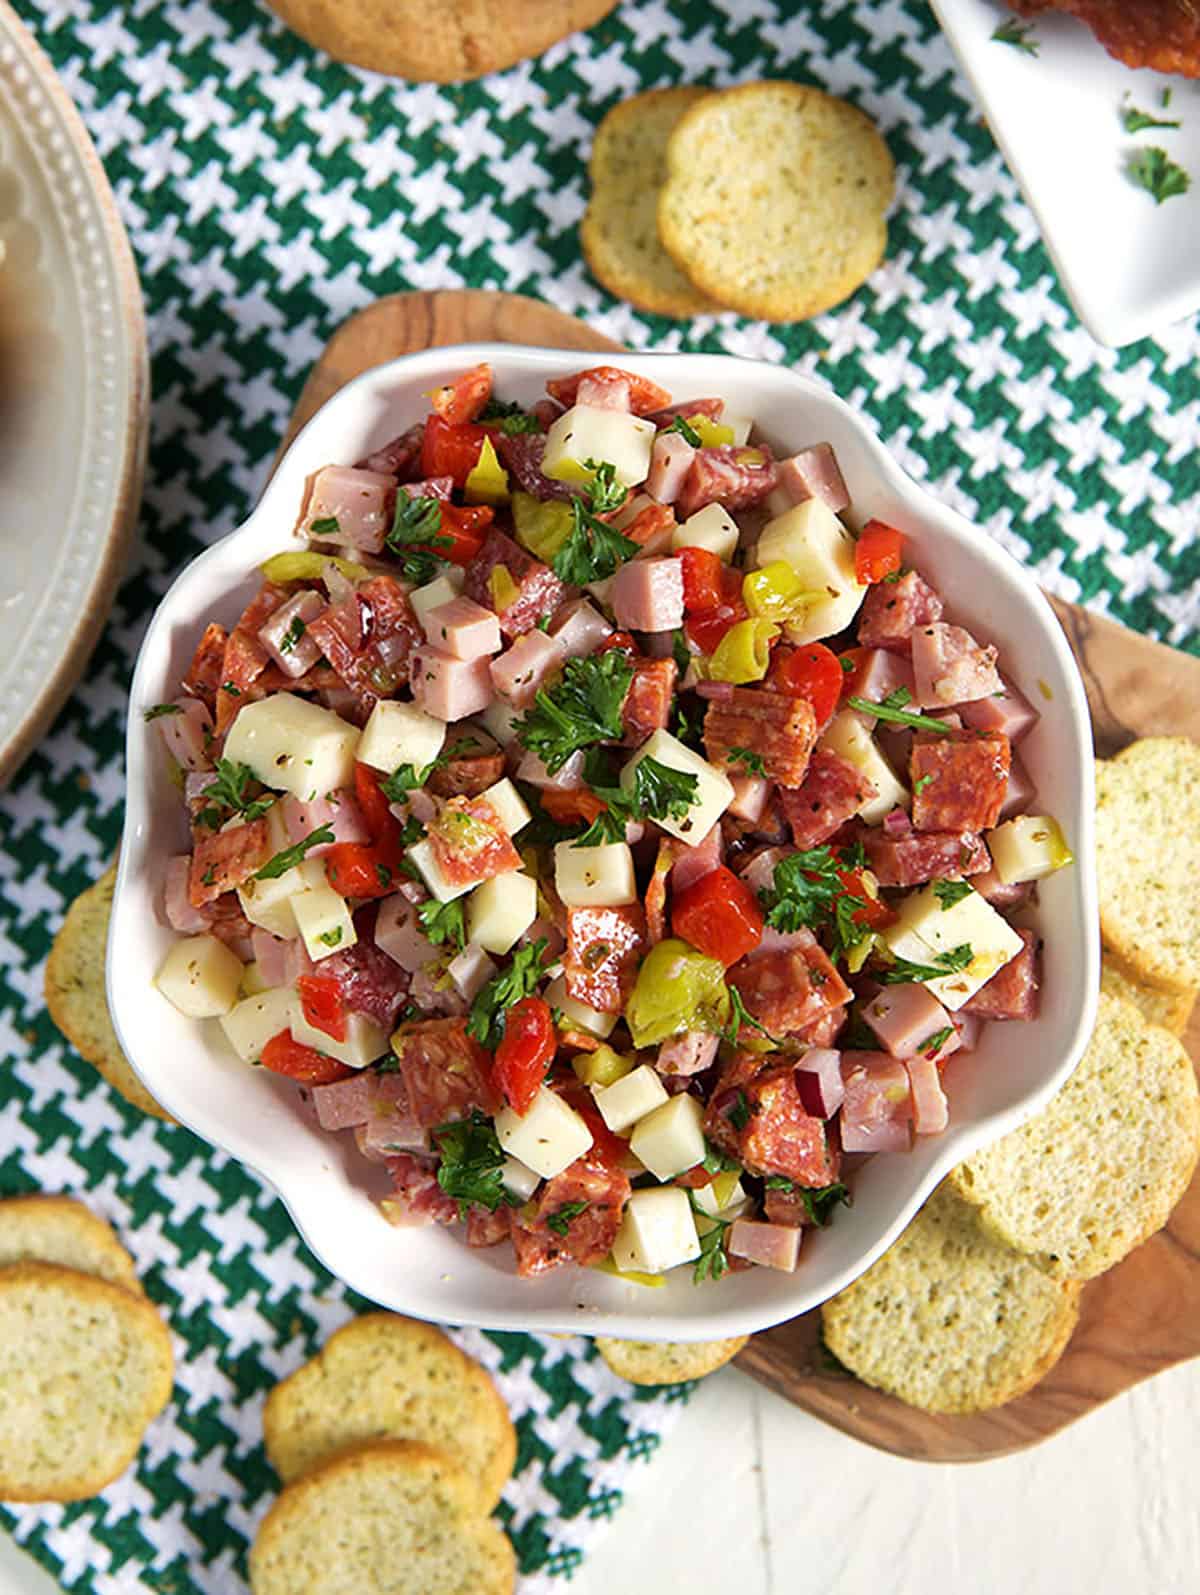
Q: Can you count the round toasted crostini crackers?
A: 12